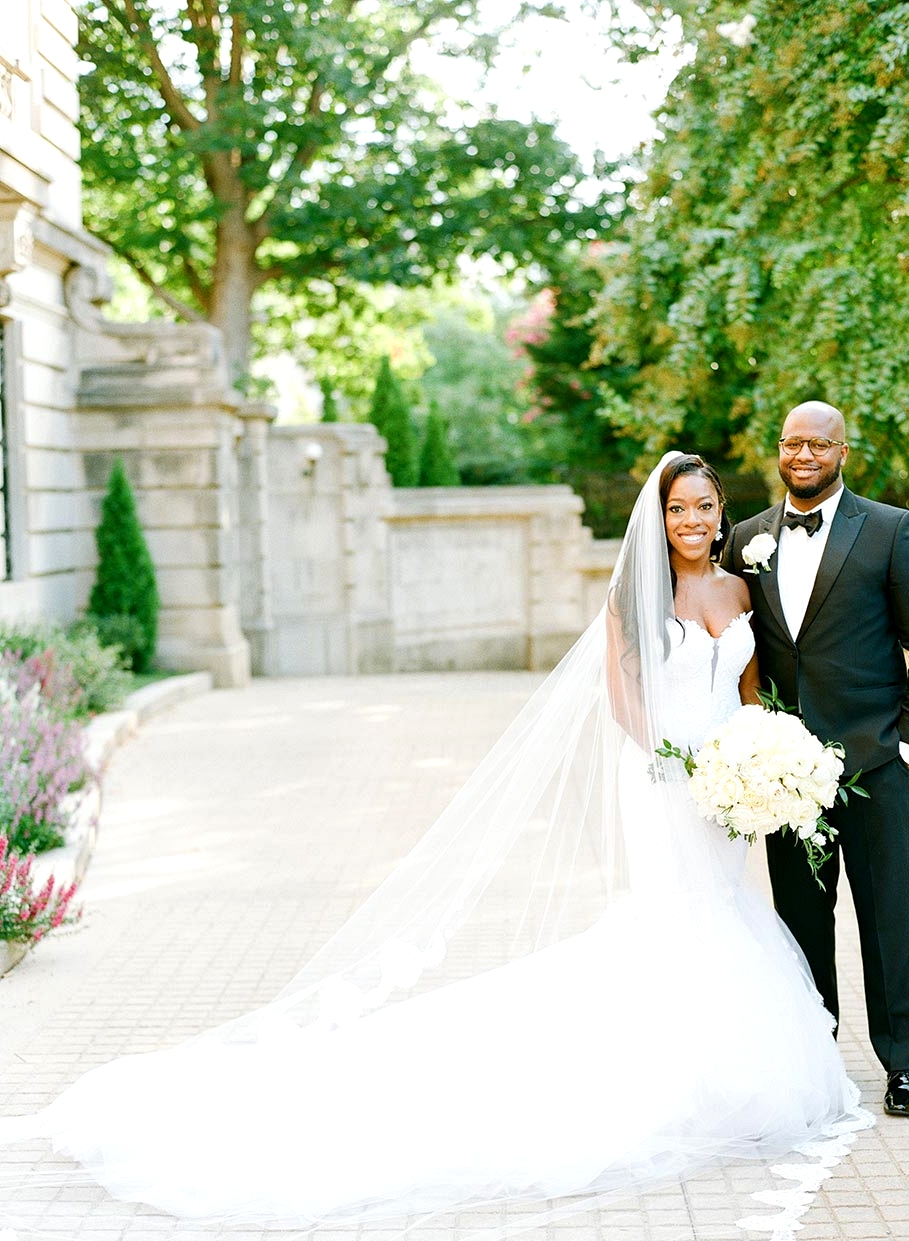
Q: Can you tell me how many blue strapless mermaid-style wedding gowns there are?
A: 0